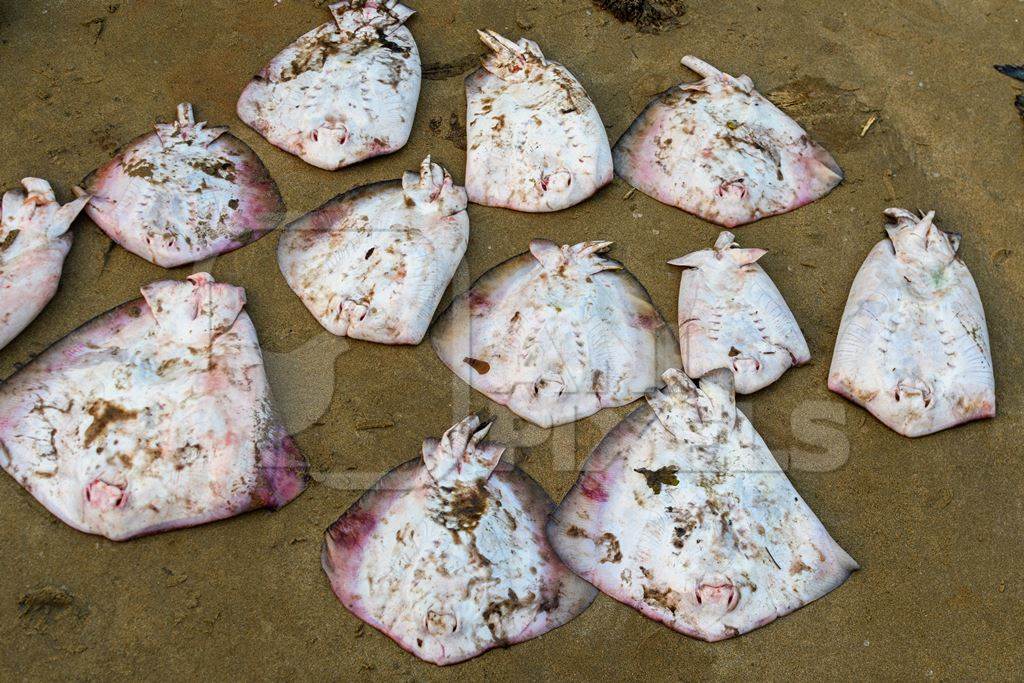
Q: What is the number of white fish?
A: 12